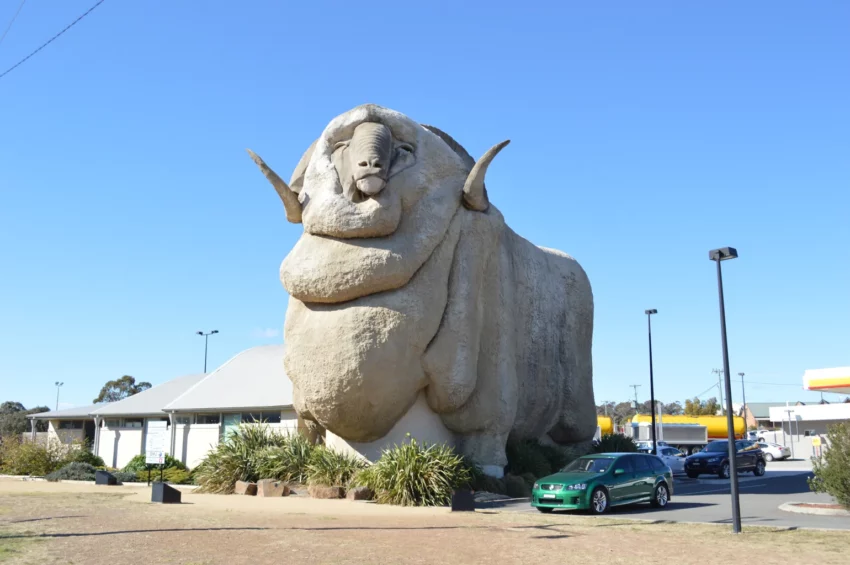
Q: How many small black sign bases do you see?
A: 3